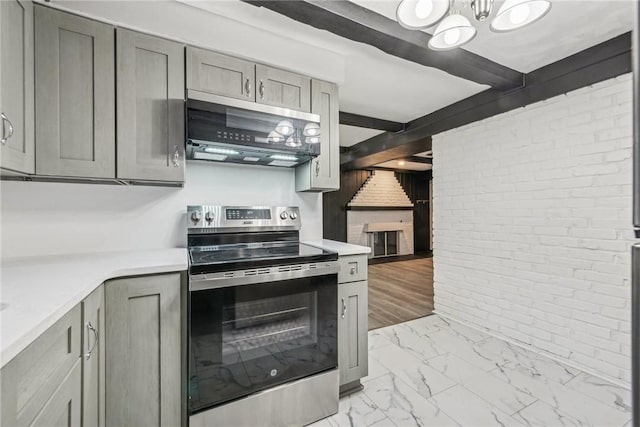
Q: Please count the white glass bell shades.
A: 3